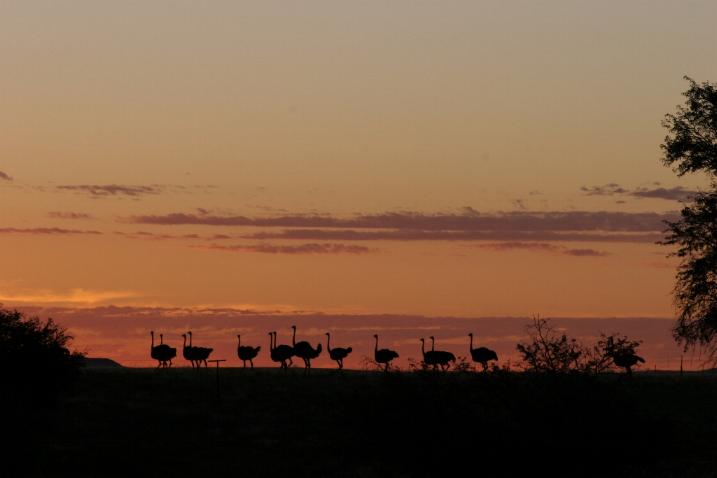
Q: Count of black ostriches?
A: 14